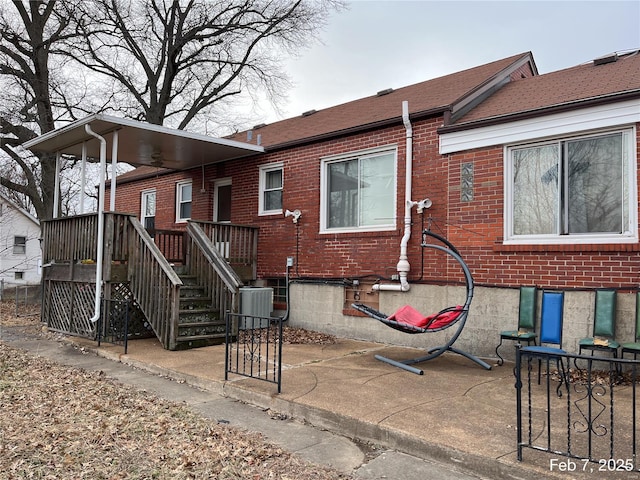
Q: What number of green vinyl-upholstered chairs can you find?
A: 3